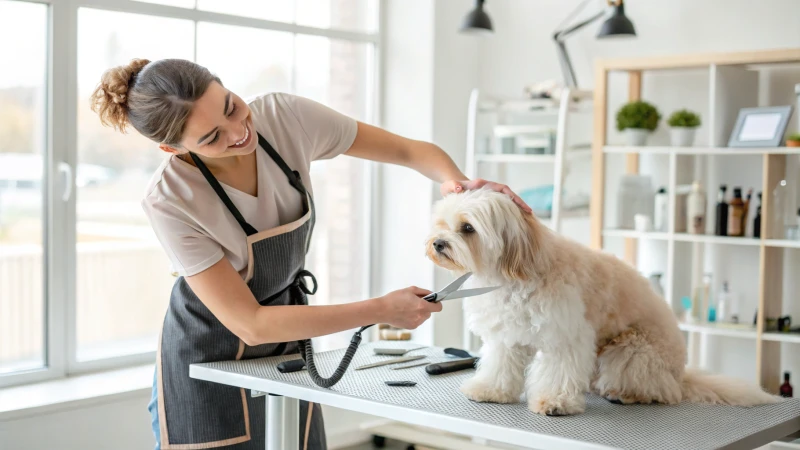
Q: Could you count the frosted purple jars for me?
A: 0